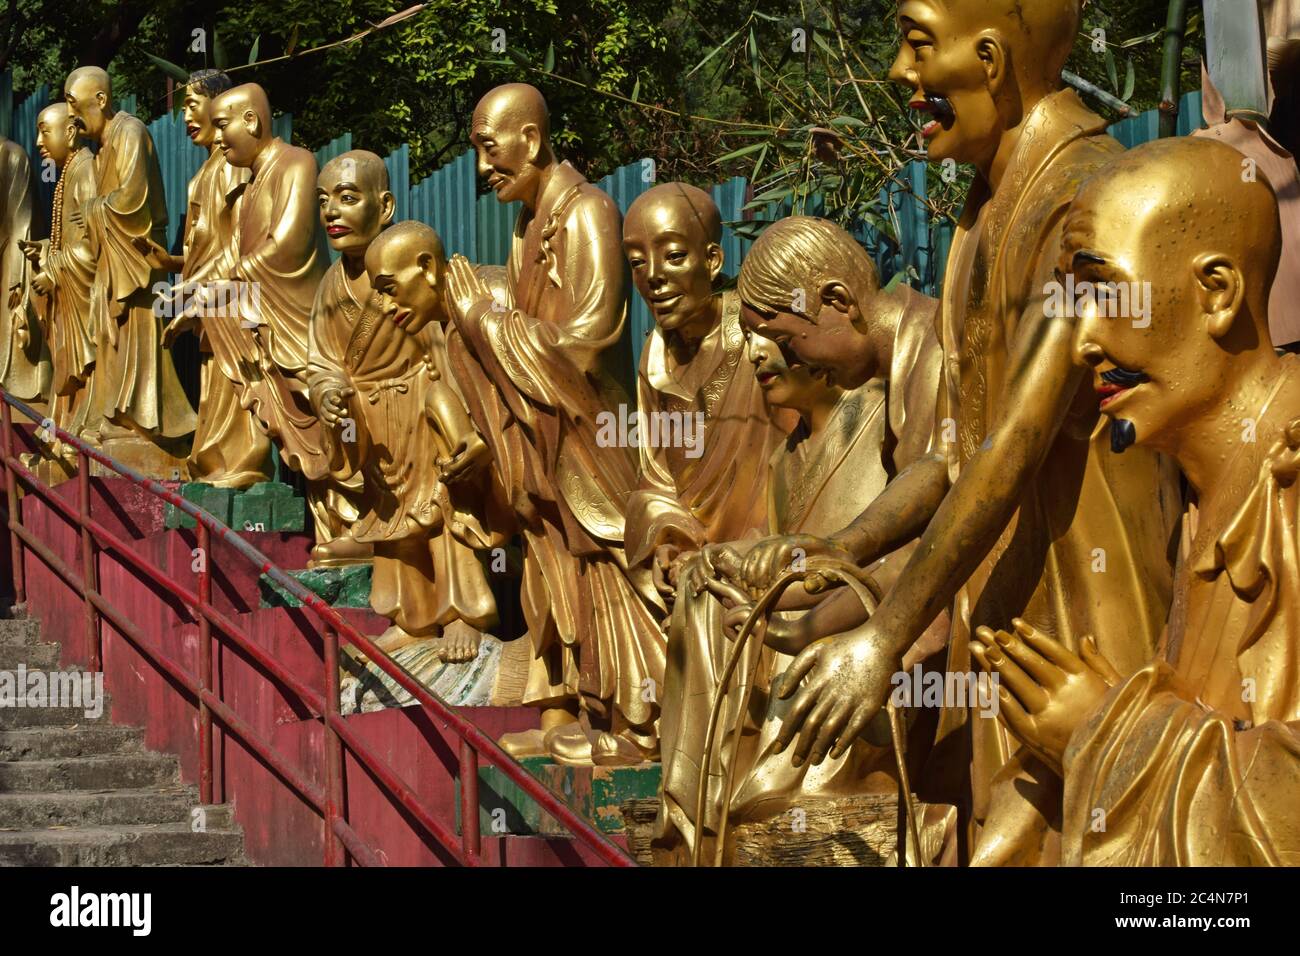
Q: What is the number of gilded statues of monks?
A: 13